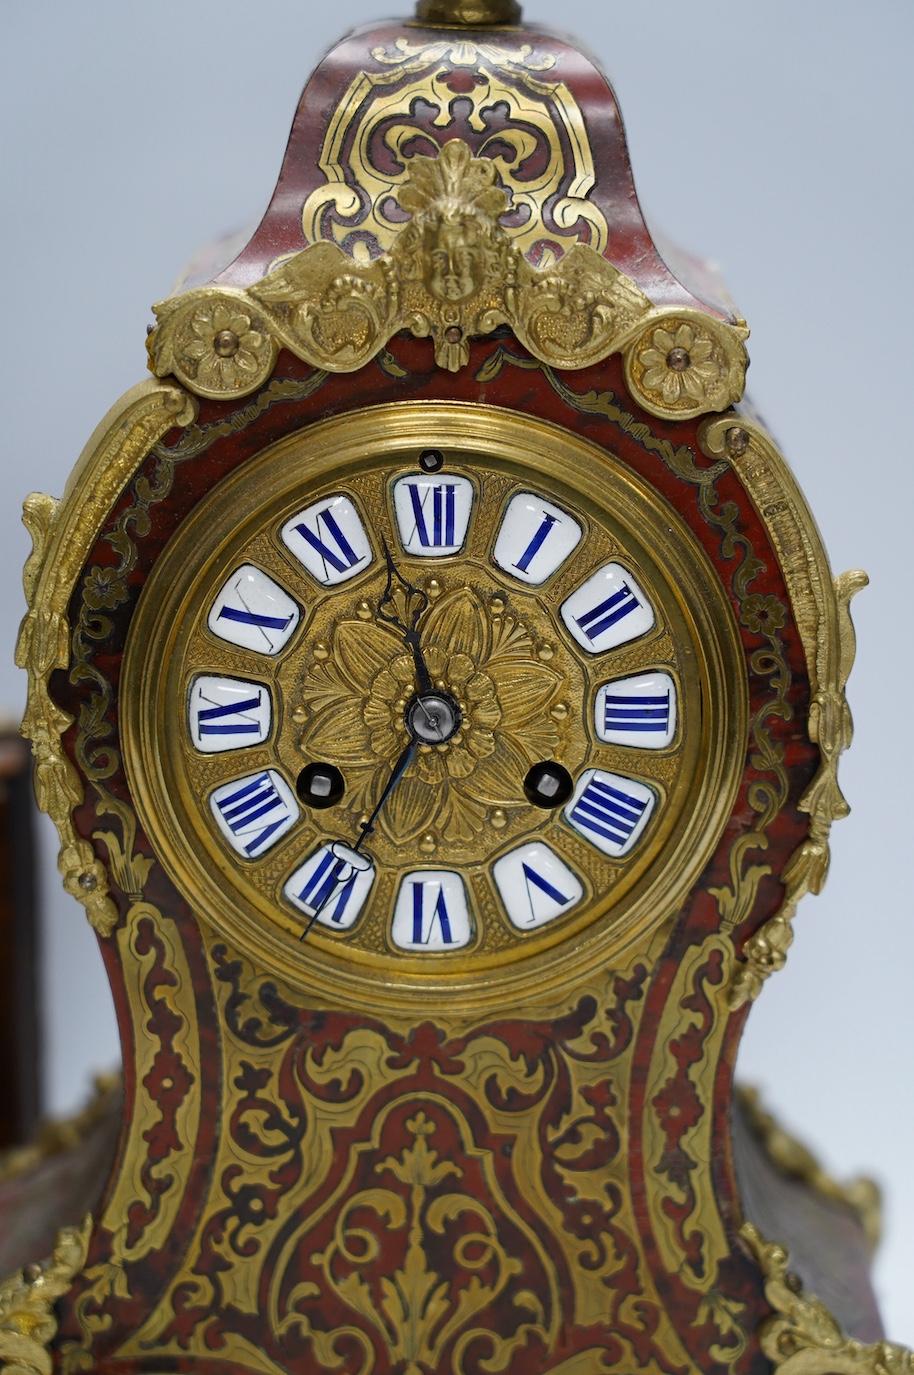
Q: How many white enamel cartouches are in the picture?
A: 12